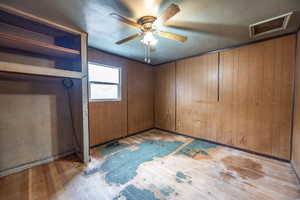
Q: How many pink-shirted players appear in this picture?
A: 0